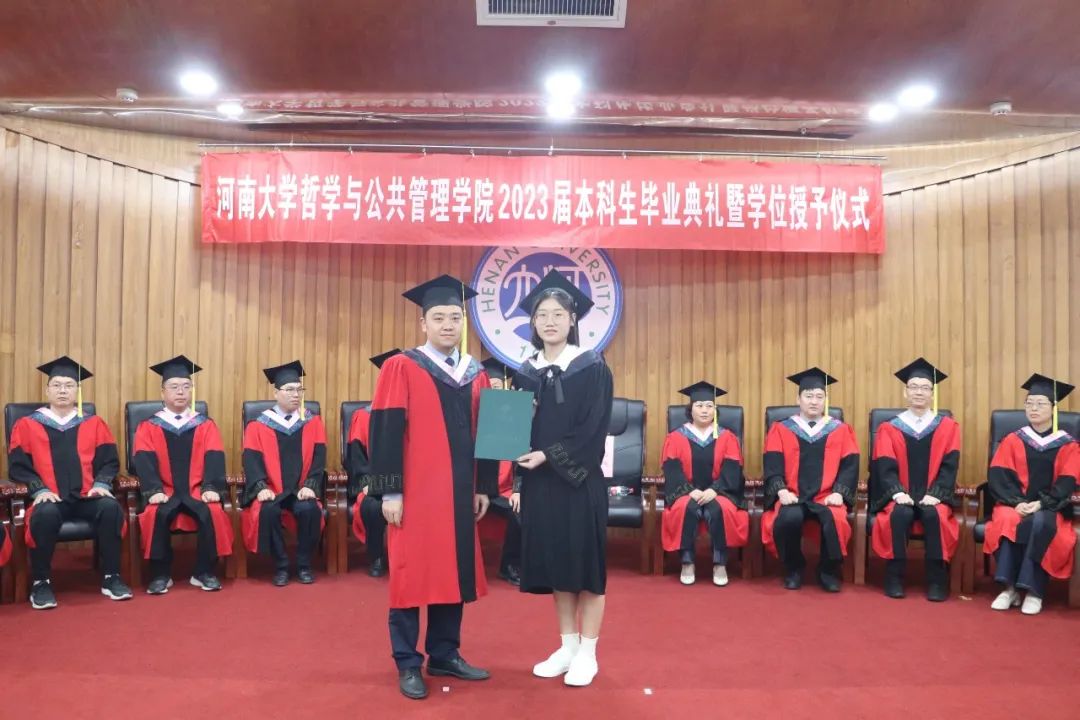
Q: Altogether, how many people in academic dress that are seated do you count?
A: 9